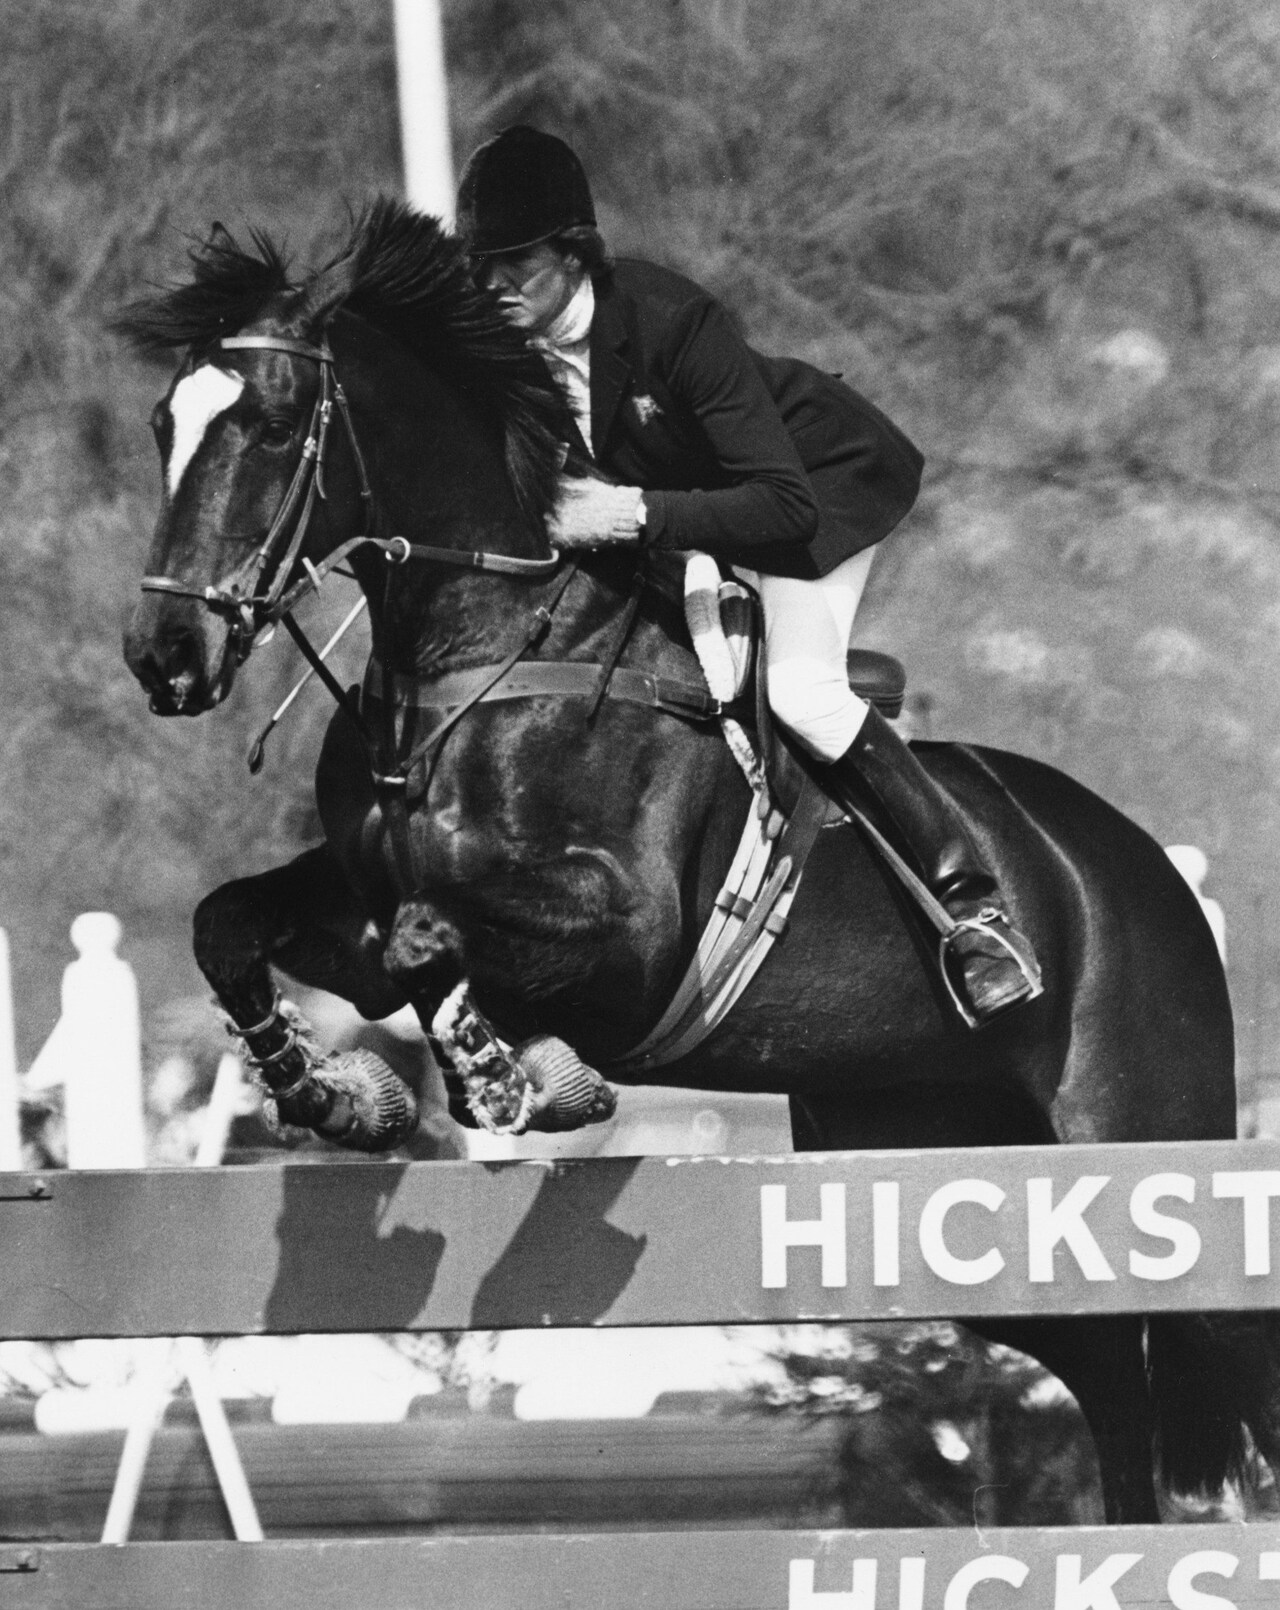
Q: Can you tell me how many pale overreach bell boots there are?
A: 2